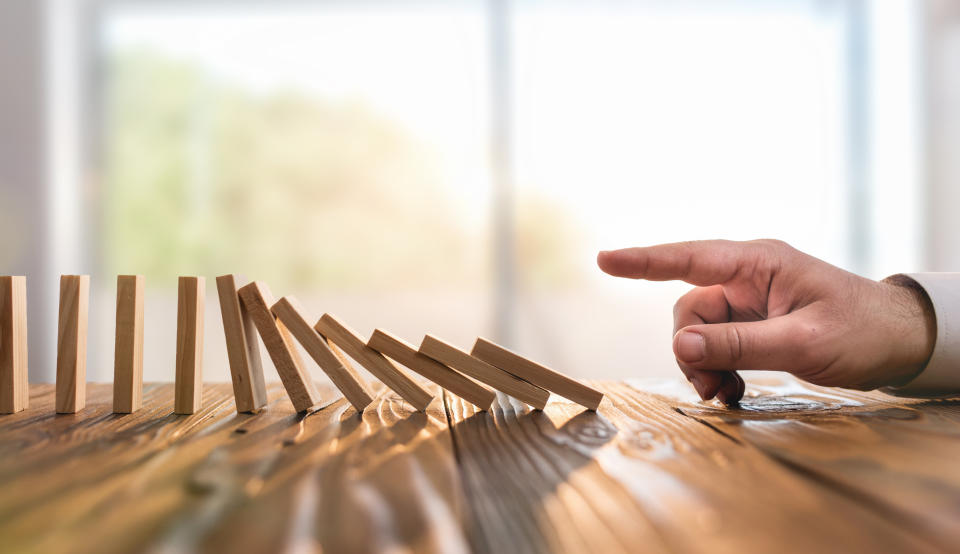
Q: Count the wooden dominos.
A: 11